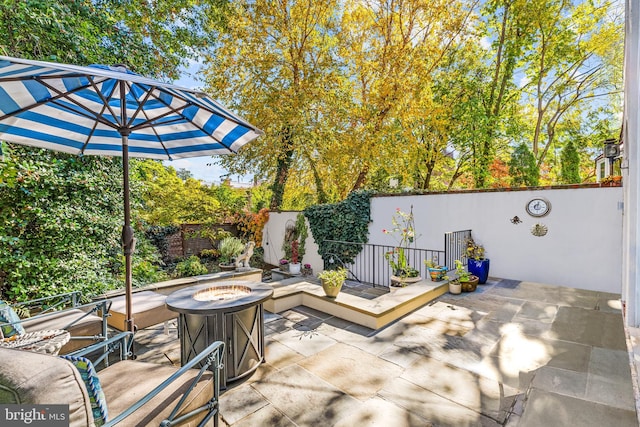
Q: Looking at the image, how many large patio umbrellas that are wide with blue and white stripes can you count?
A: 1